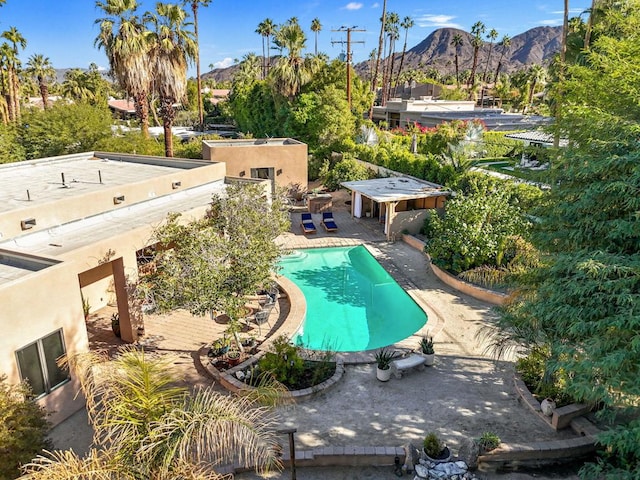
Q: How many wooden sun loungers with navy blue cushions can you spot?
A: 2